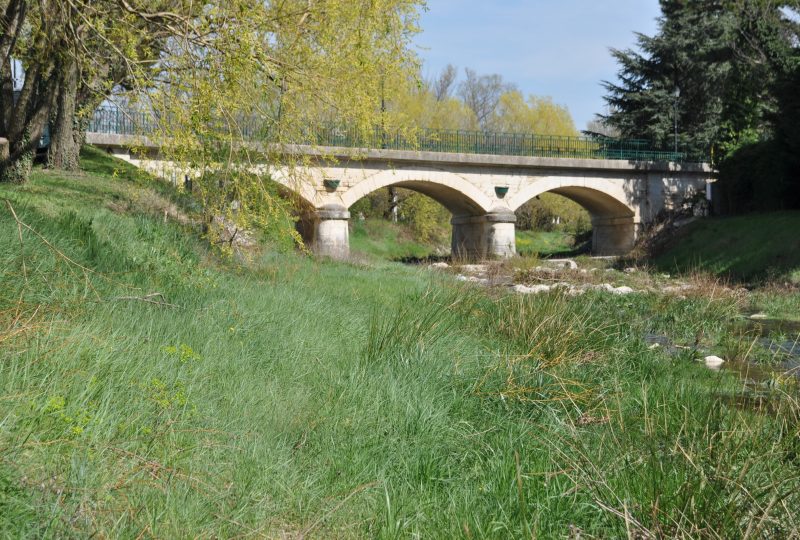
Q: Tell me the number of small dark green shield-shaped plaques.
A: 2